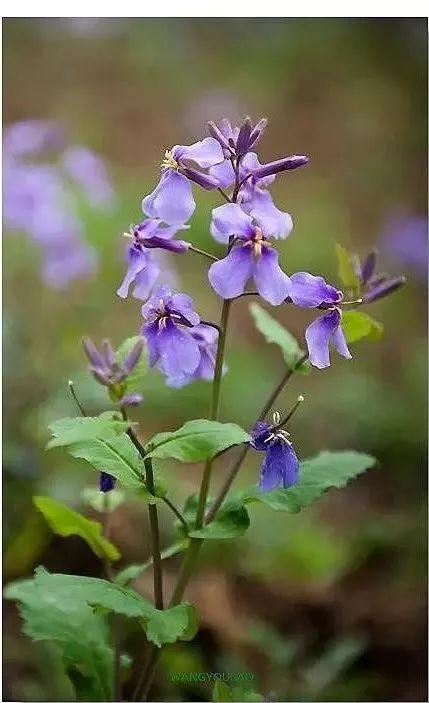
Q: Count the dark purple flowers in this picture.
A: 2